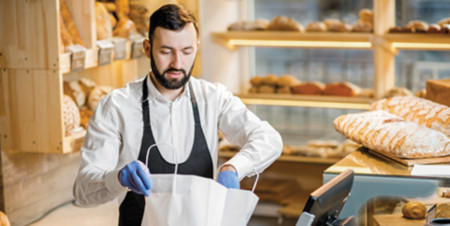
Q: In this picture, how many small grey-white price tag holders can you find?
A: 4